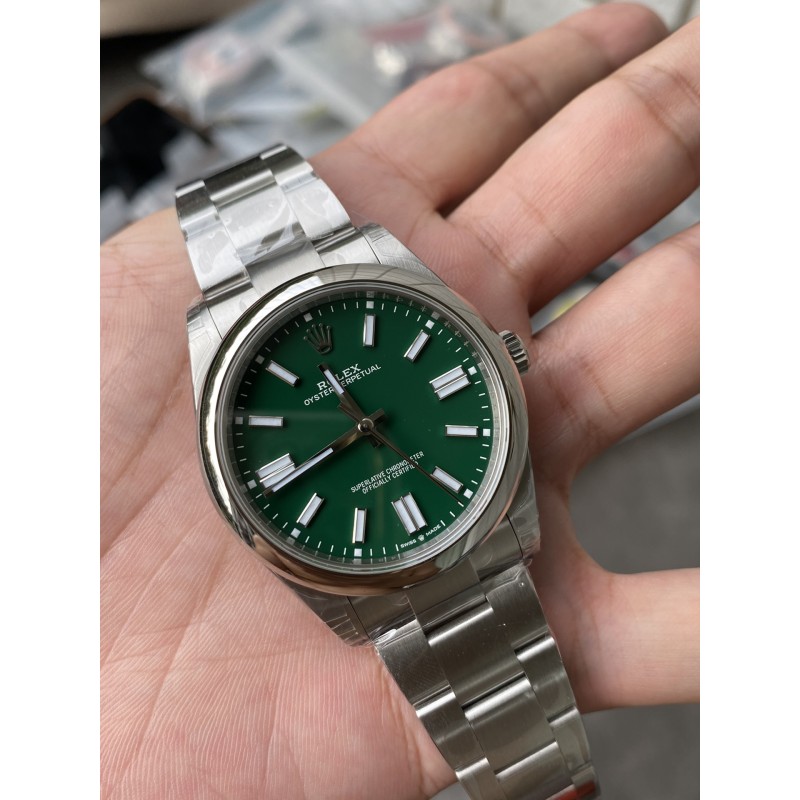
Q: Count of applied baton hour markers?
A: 11